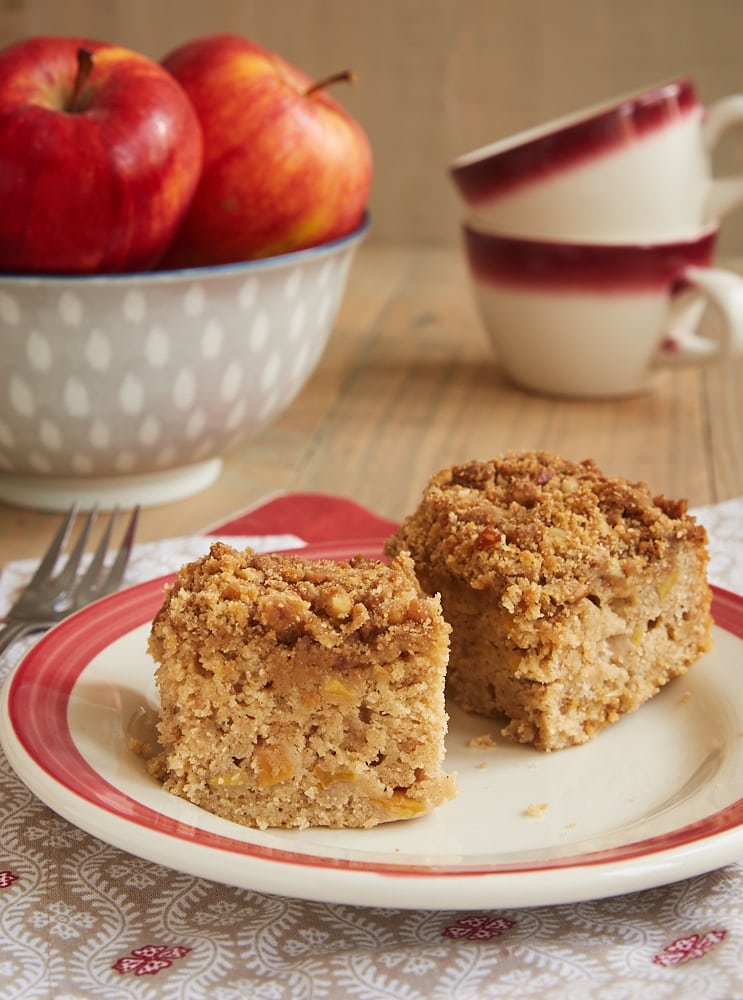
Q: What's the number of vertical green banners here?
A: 0